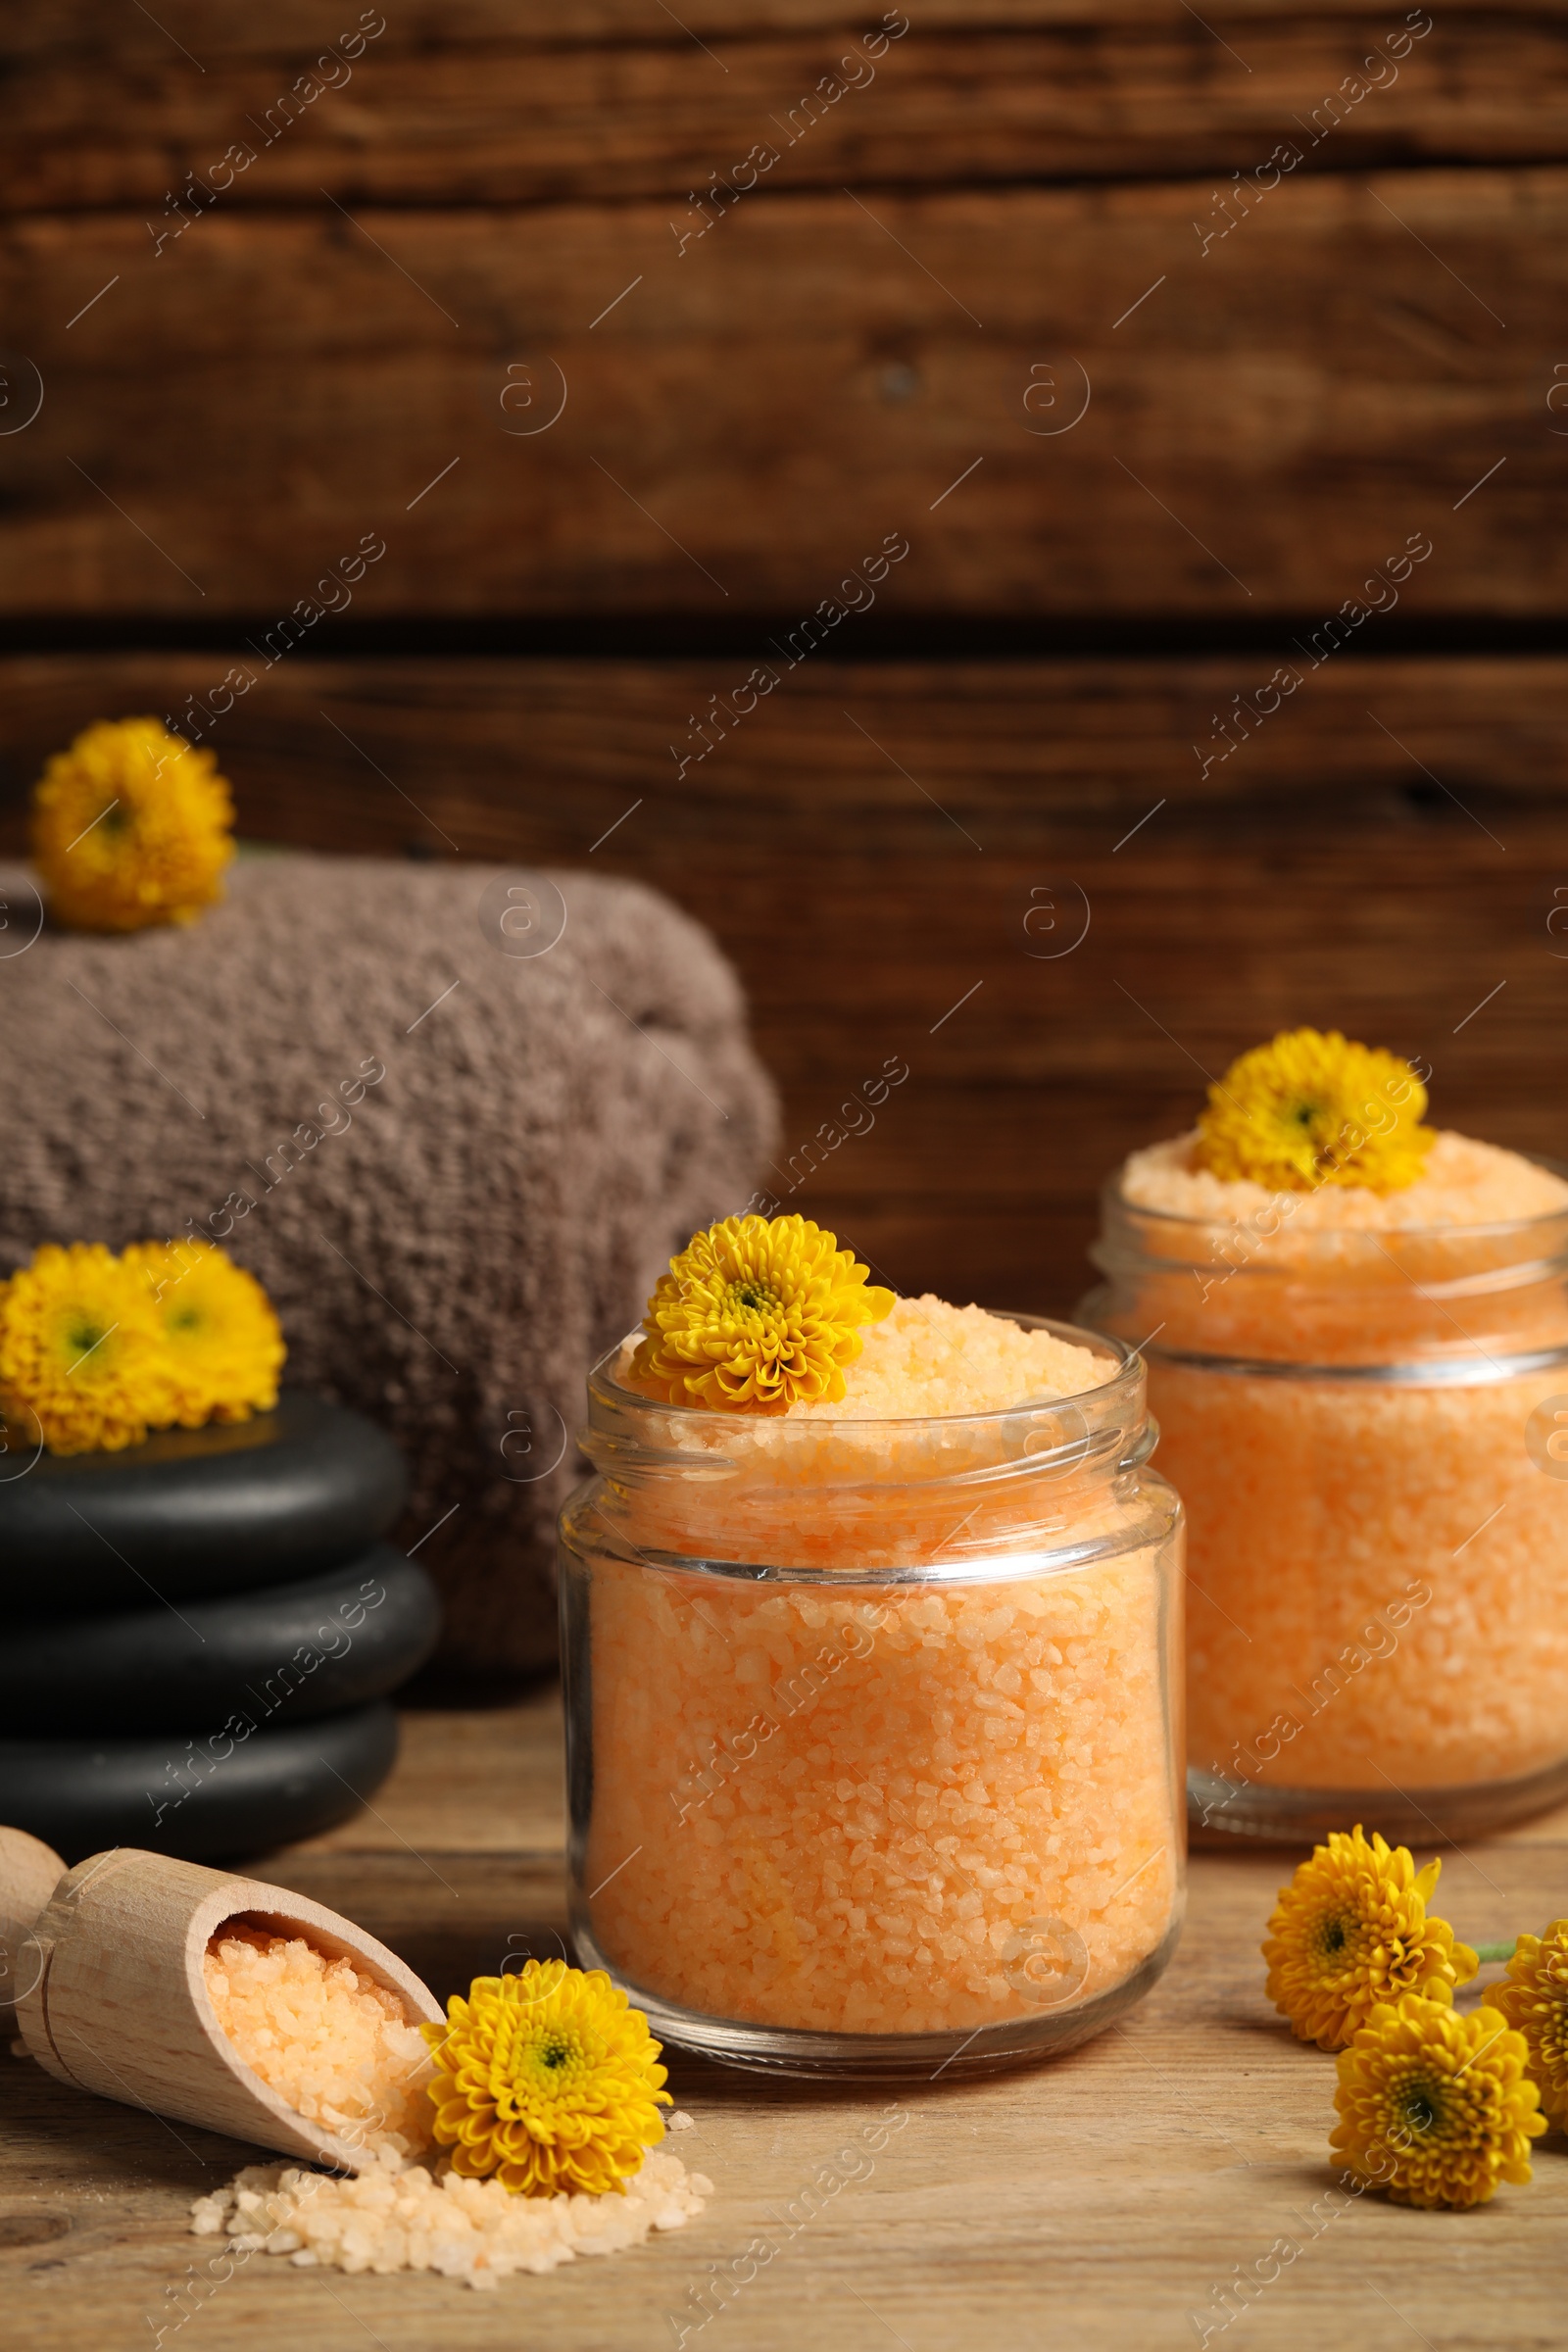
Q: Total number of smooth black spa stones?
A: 3